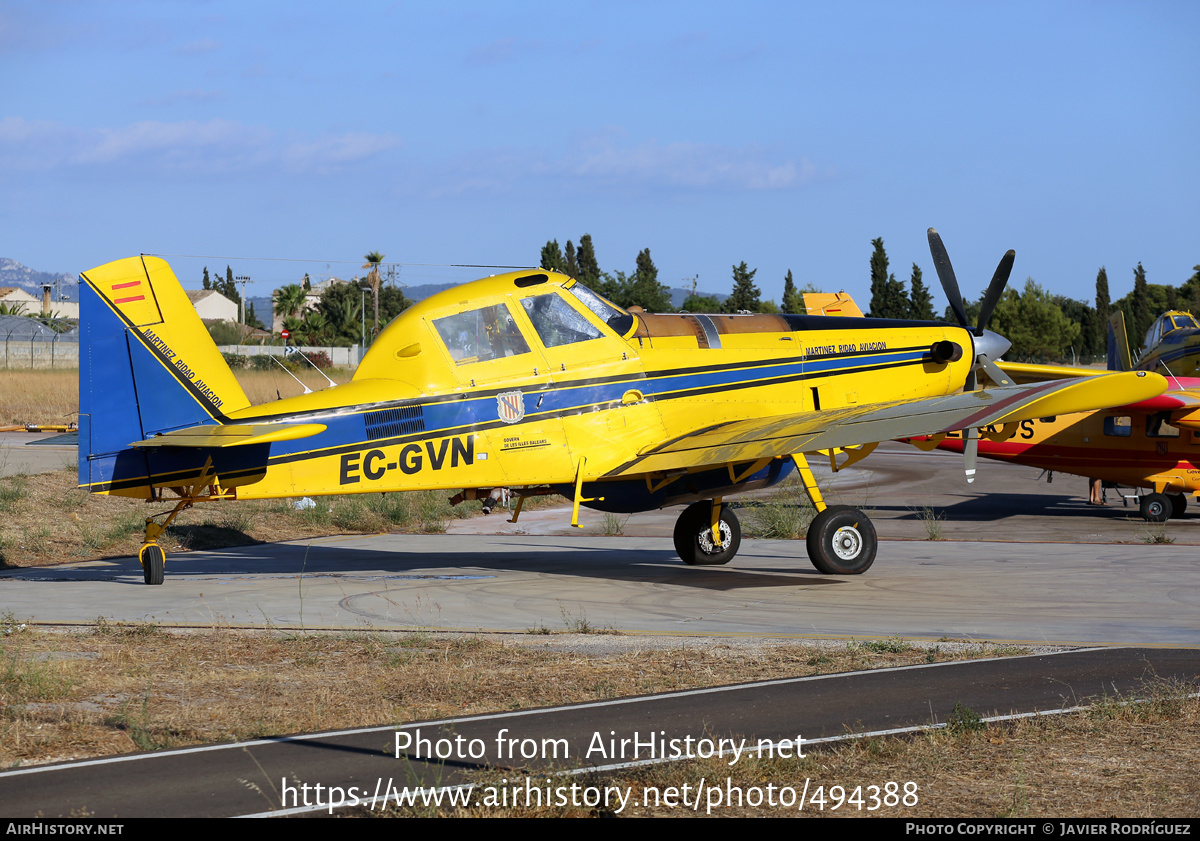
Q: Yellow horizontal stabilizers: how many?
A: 1